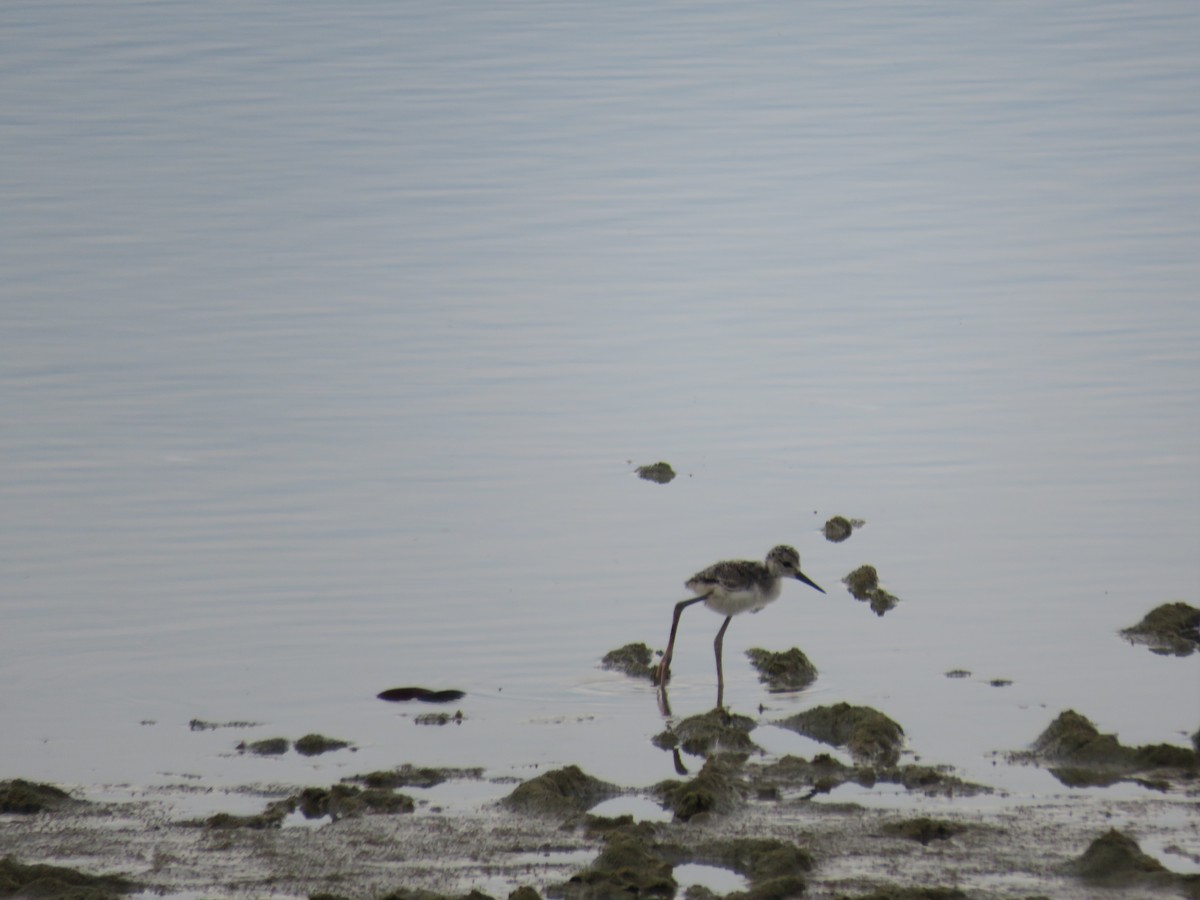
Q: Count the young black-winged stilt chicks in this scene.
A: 1